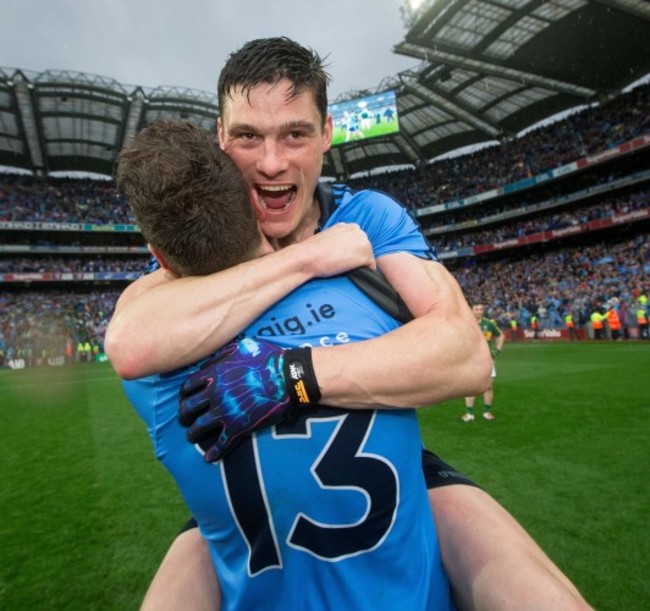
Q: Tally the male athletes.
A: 3